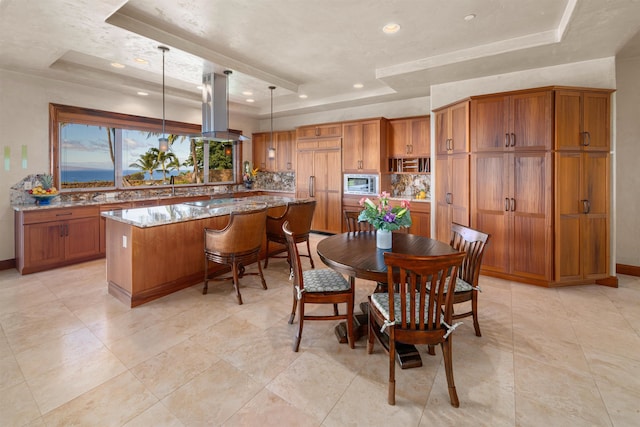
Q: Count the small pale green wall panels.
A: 2